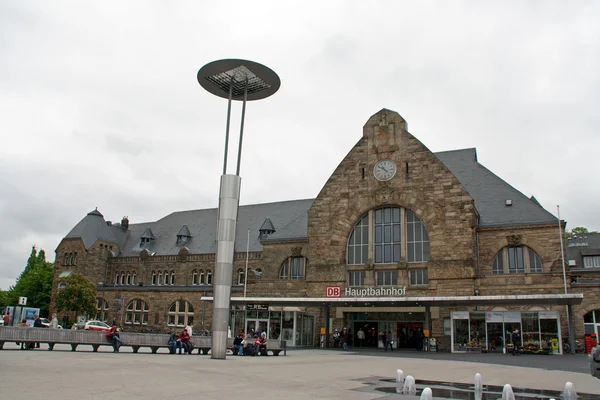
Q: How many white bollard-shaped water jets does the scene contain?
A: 6